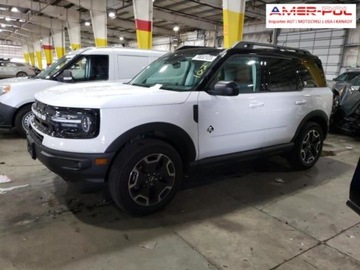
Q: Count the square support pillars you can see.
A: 9